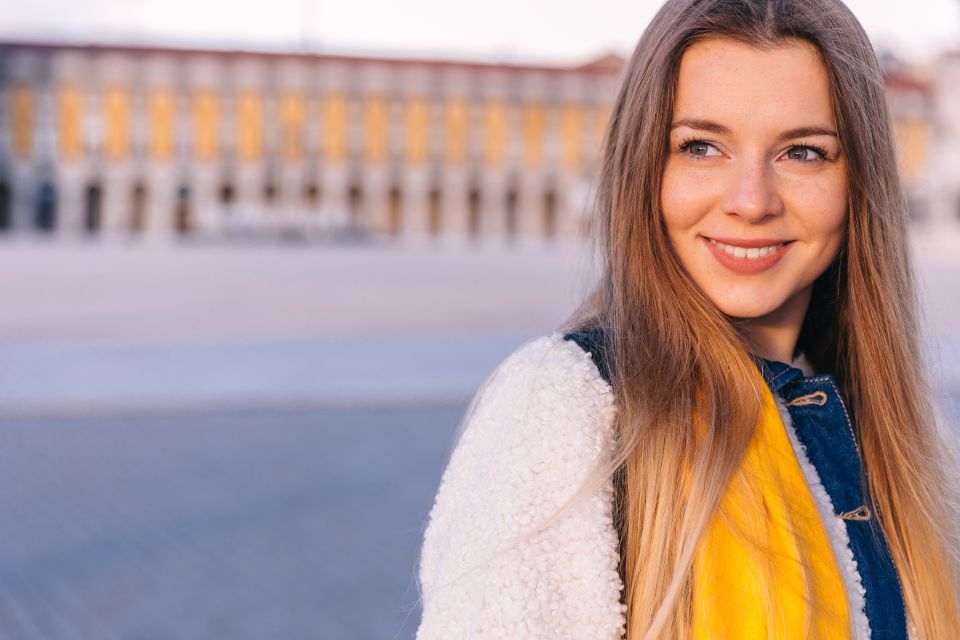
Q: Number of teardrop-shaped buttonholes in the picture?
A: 2